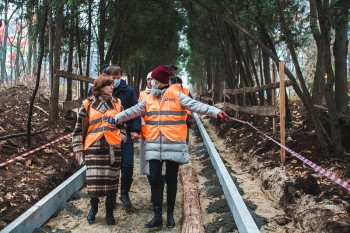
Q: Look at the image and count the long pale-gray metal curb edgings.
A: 2